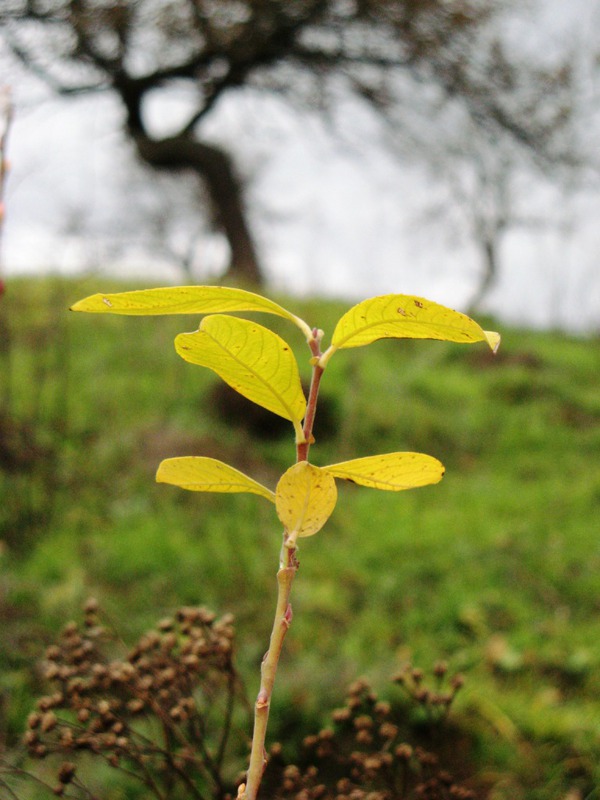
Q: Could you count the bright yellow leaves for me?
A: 6